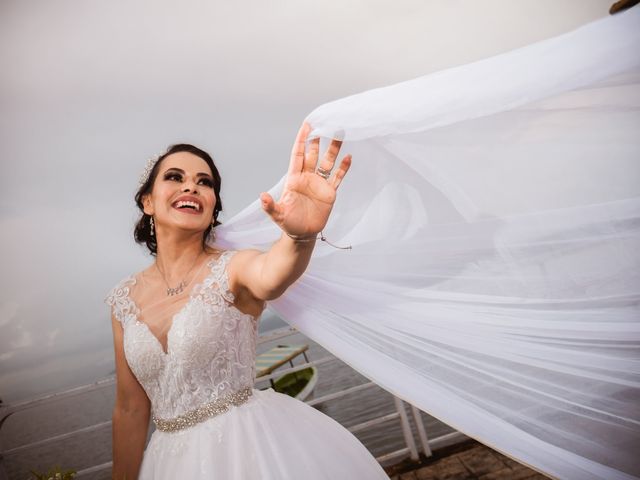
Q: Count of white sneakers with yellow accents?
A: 0